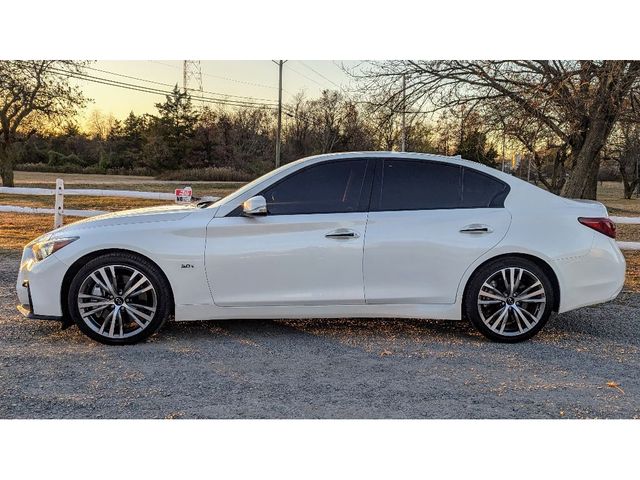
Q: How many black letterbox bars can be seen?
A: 0